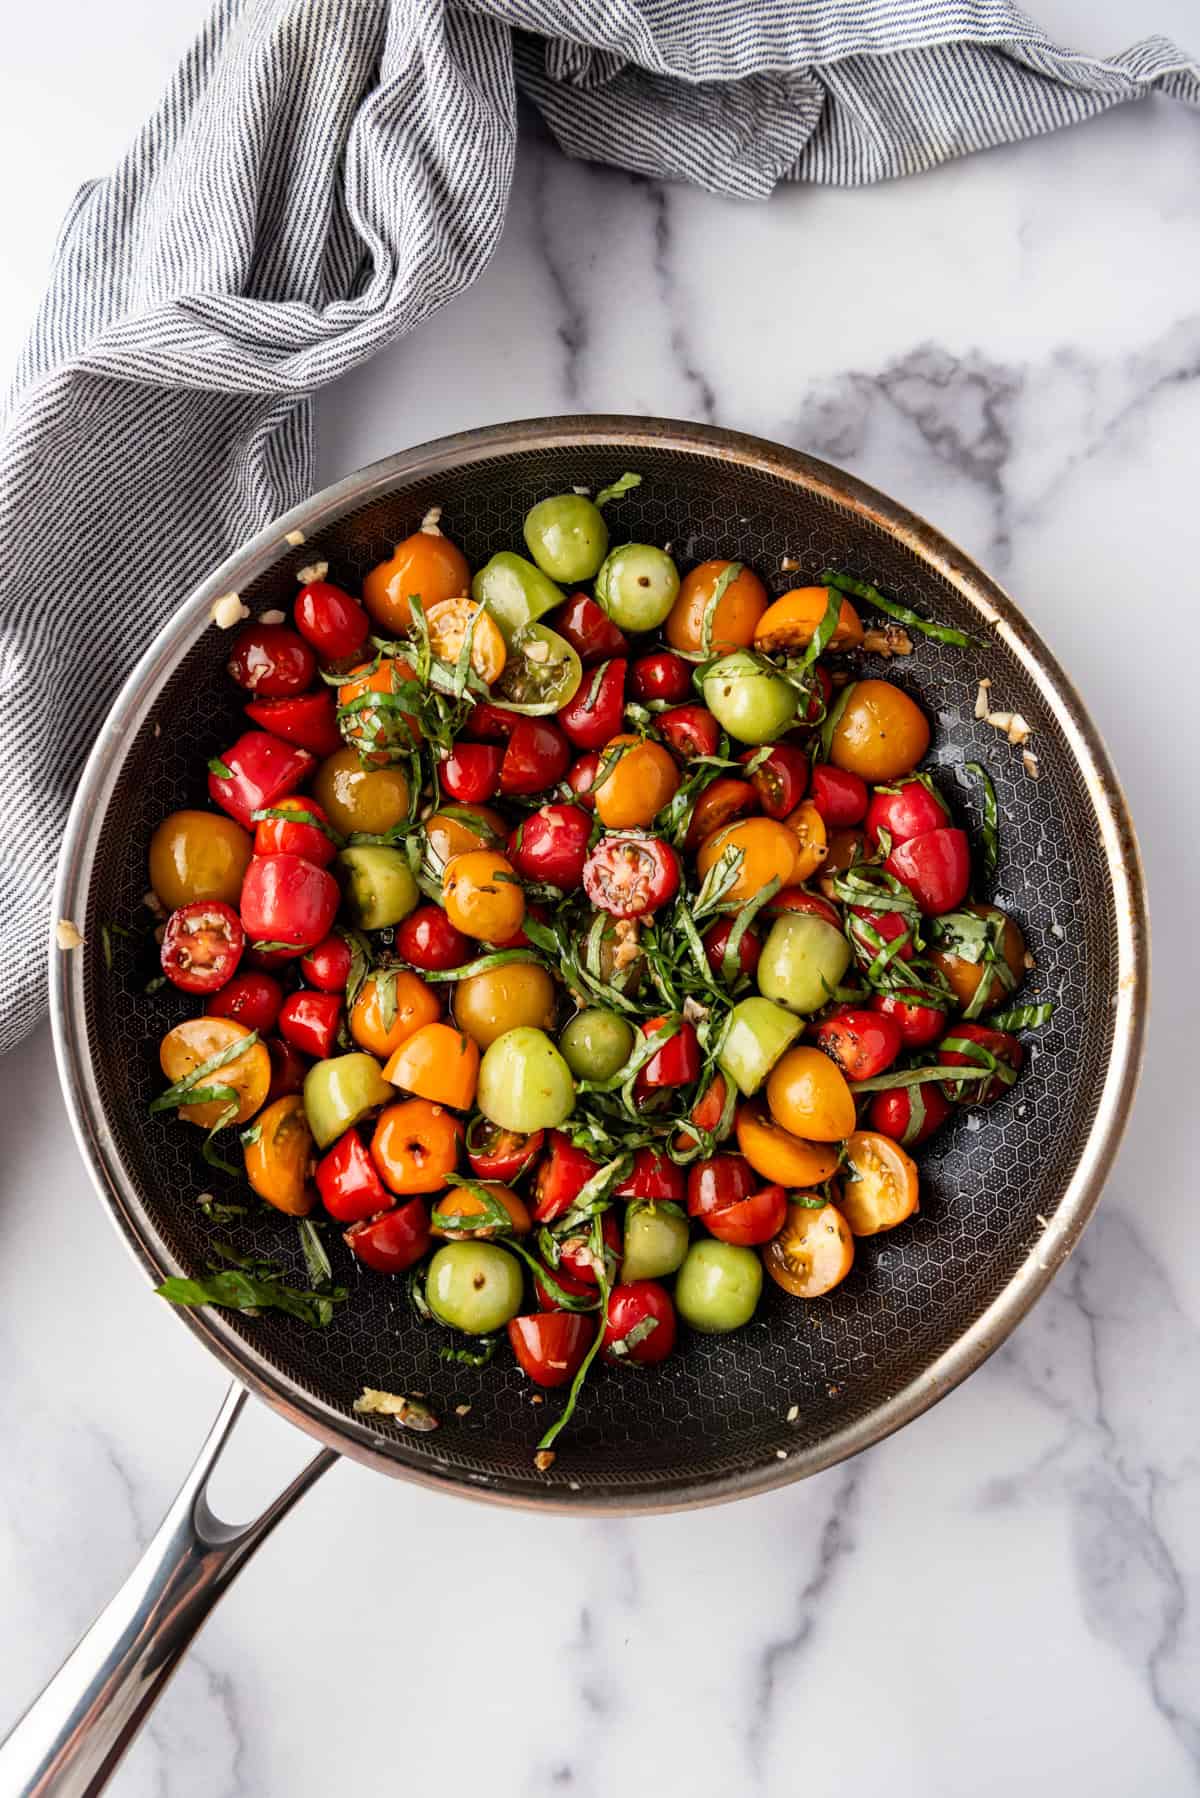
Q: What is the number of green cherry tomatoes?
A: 14